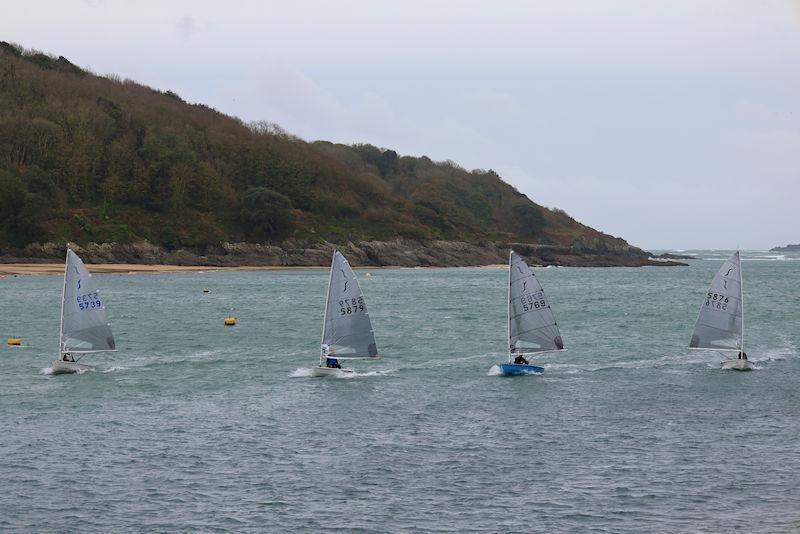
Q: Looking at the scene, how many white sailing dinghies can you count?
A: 3